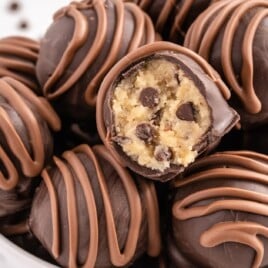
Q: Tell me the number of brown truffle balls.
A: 8